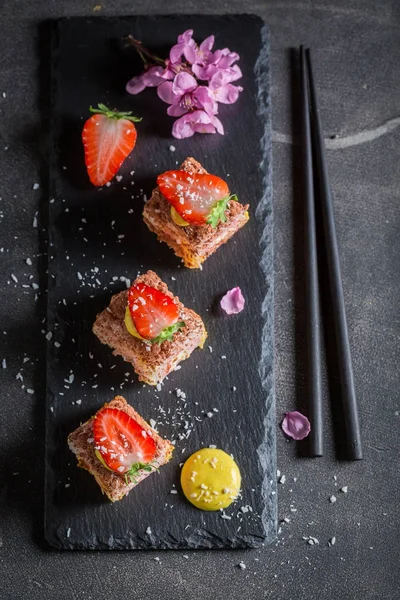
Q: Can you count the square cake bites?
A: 3